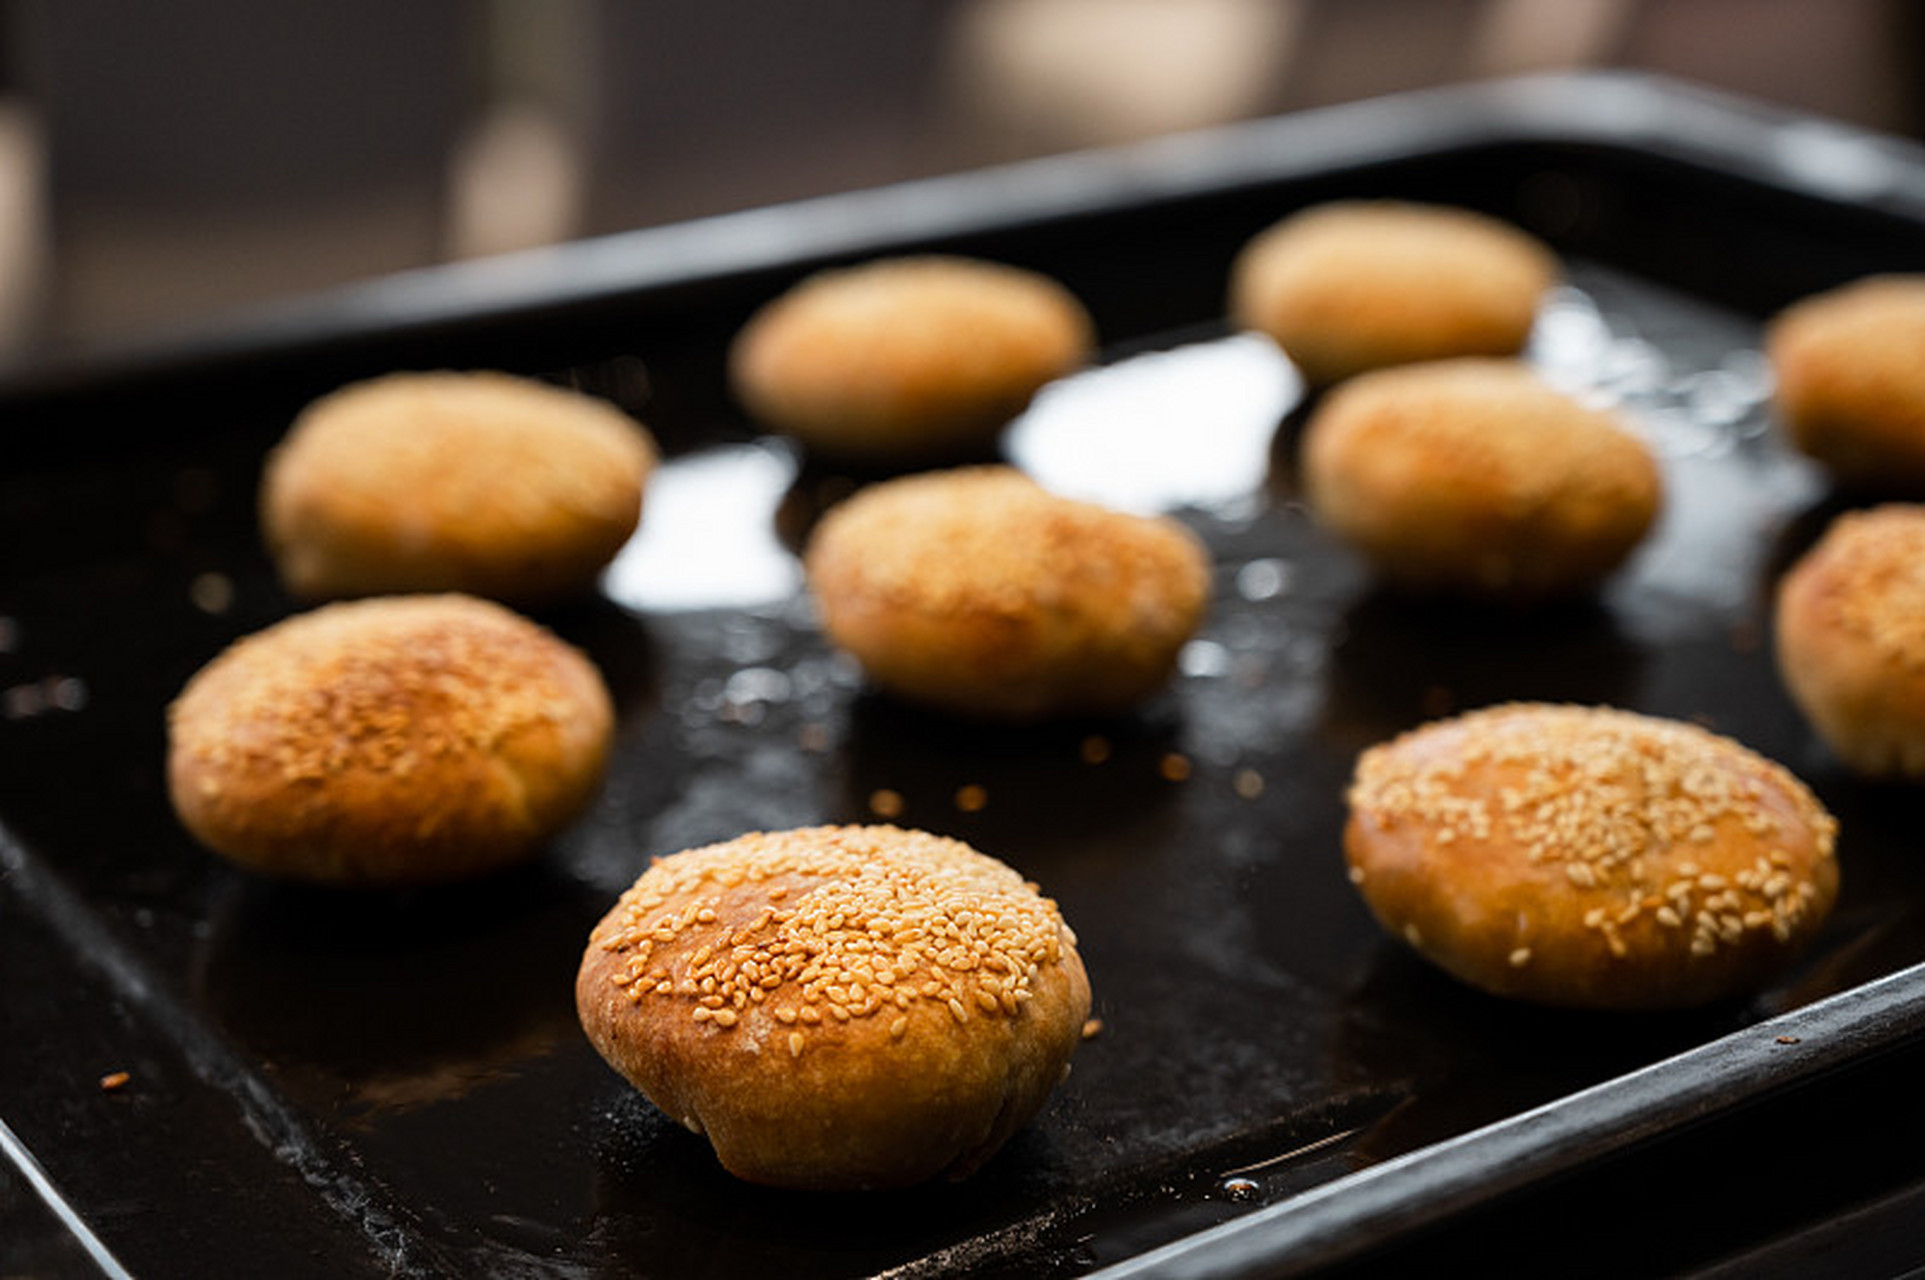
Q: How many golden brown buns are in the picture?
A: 10